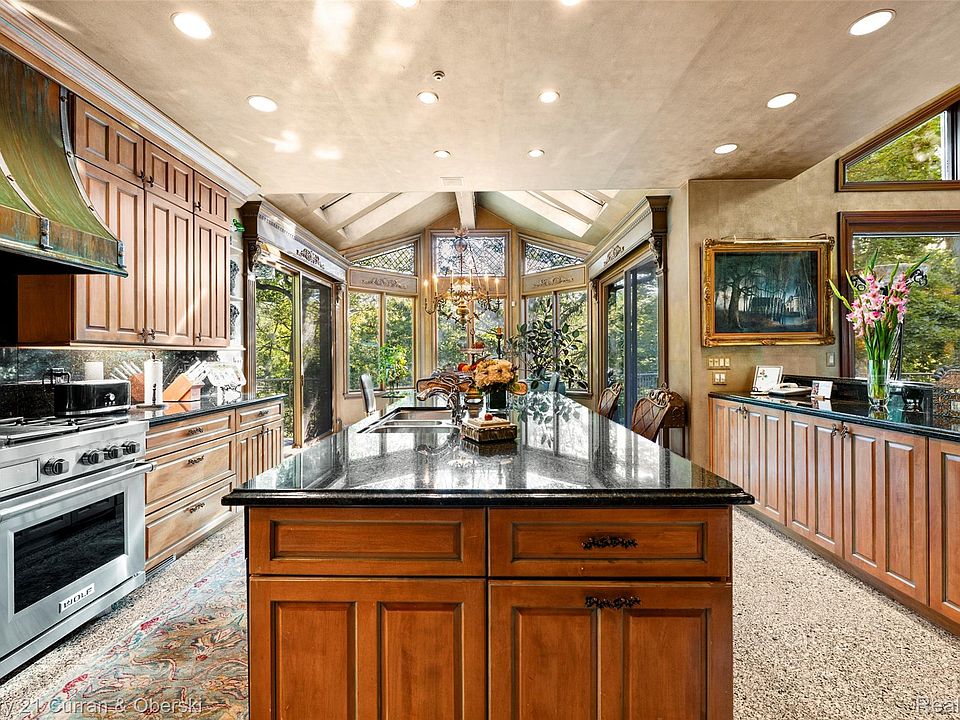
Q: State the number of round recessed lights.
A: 11